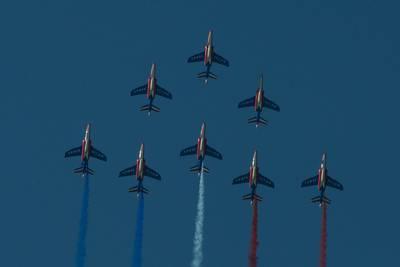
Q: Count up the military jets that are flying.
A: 8